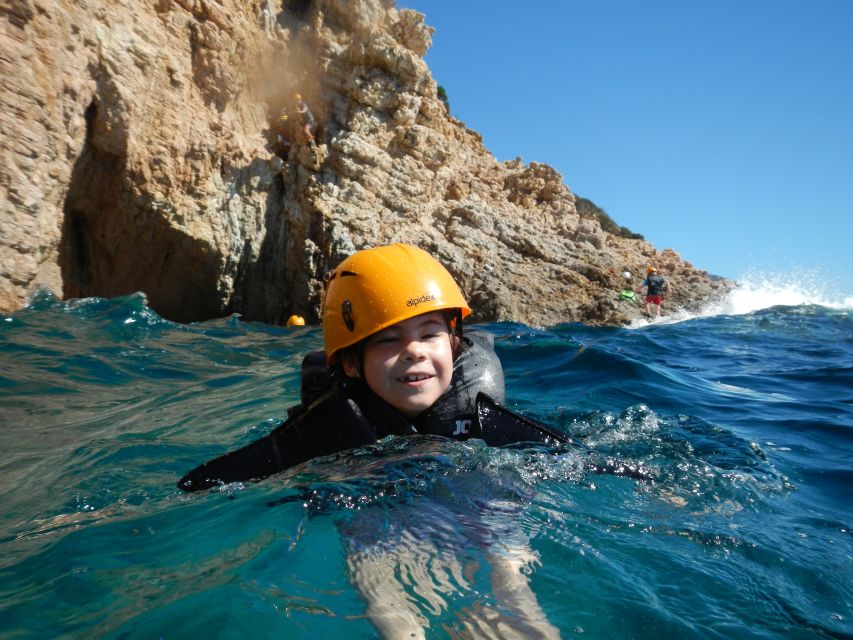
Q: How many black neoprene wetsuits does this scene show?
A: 1